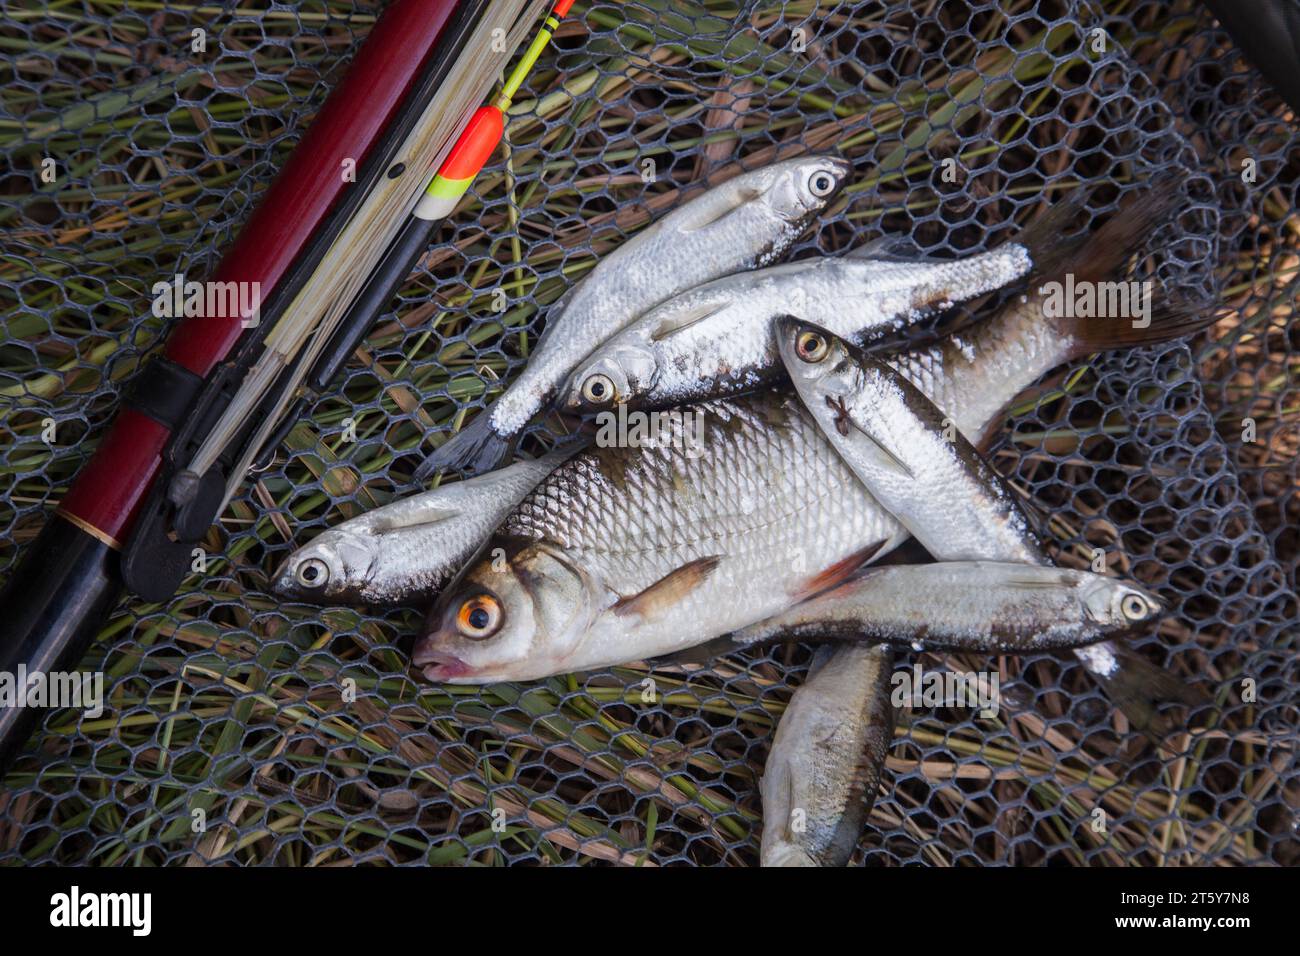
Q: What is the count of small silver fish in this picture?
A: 6